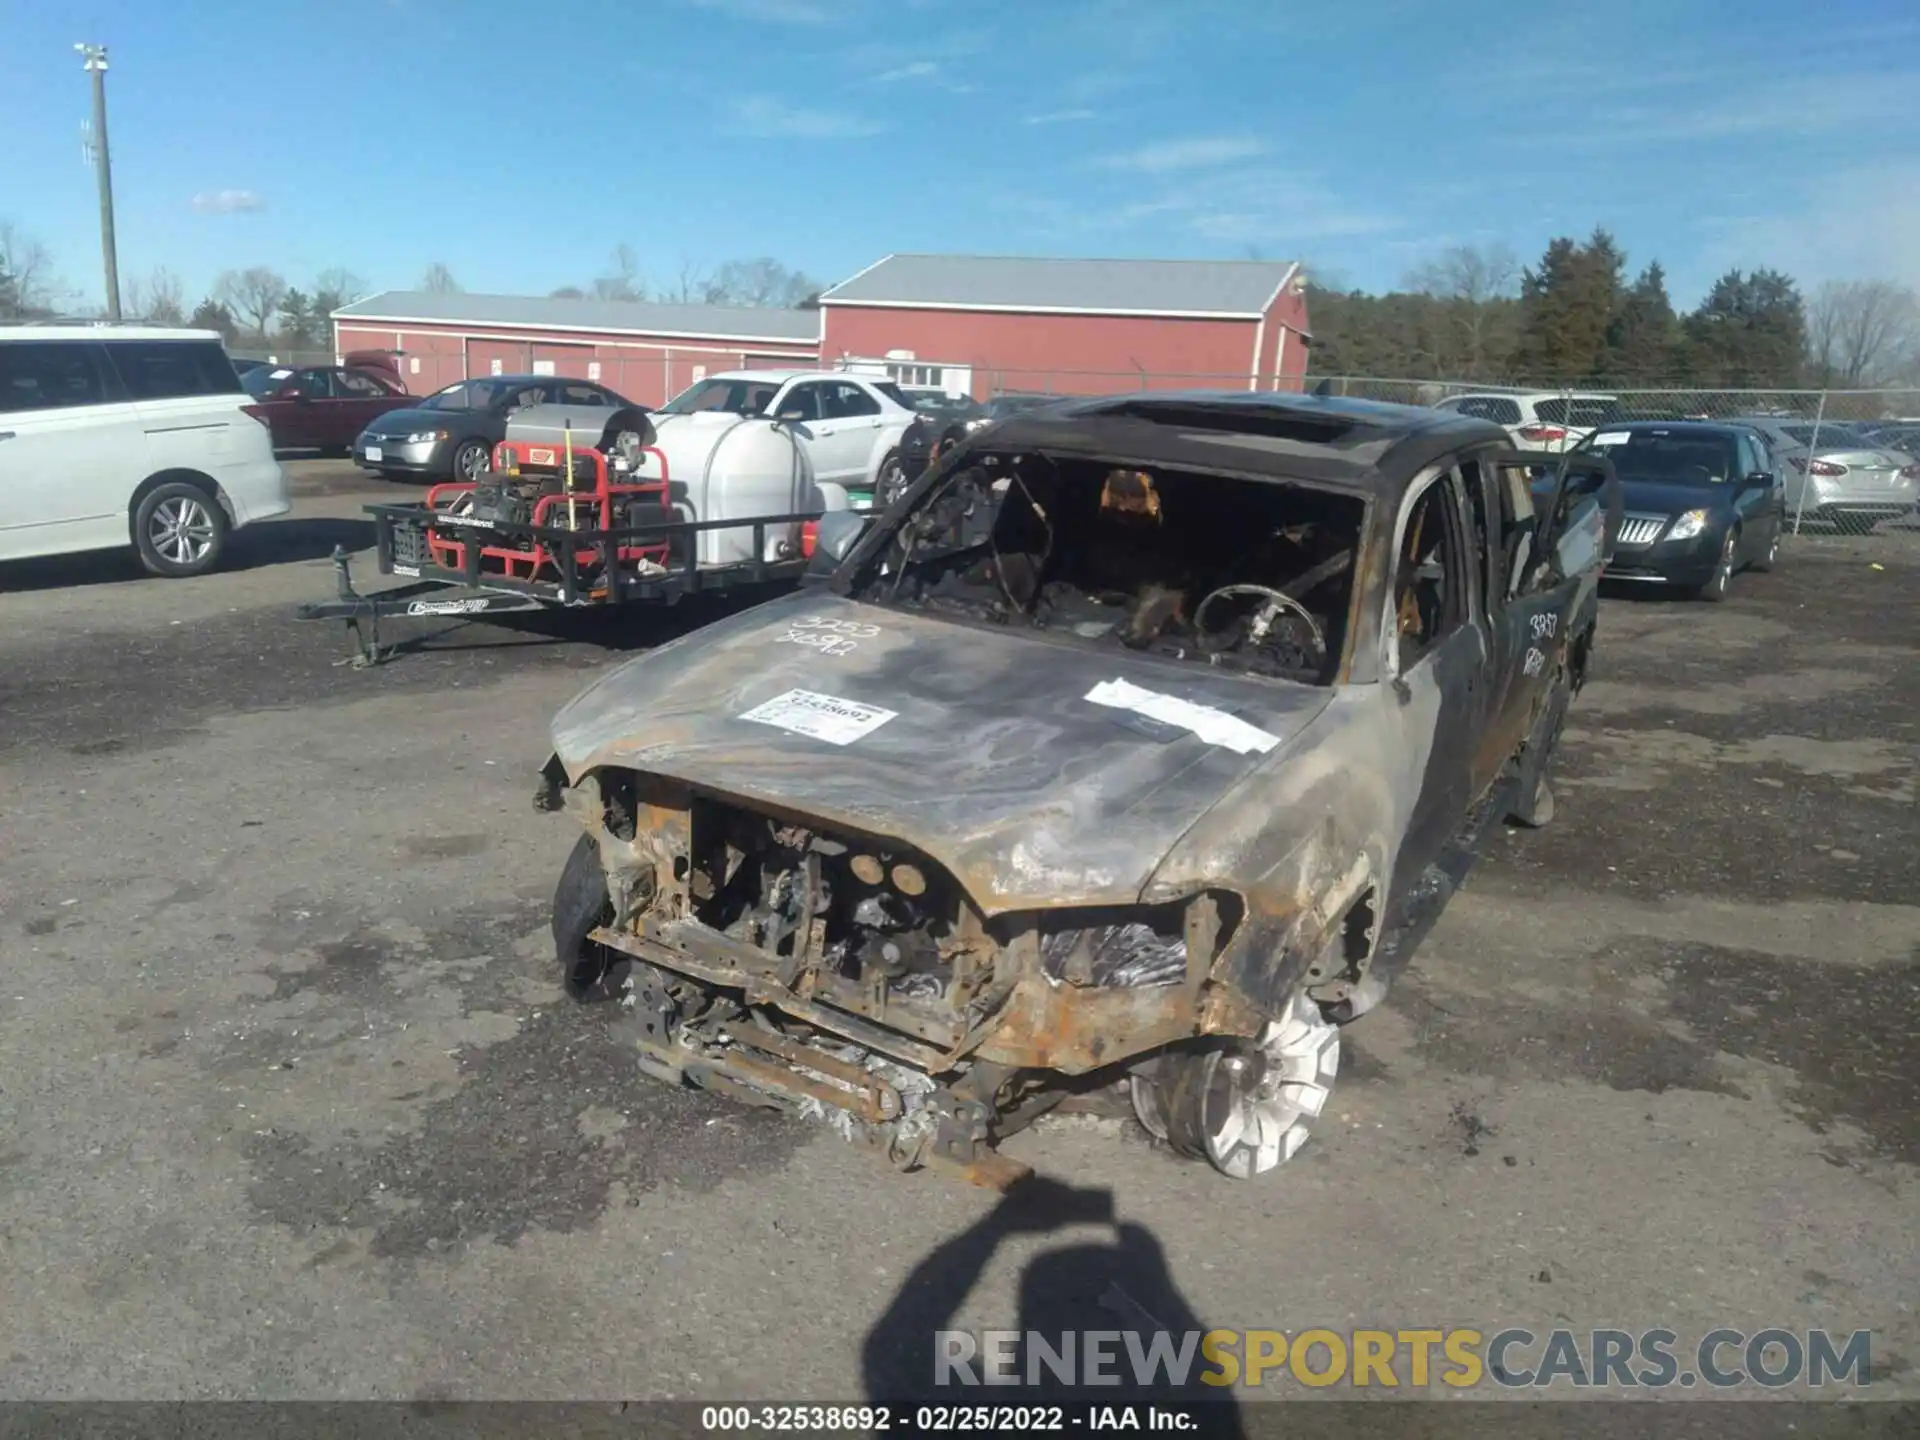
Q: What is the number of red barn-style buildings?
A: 2